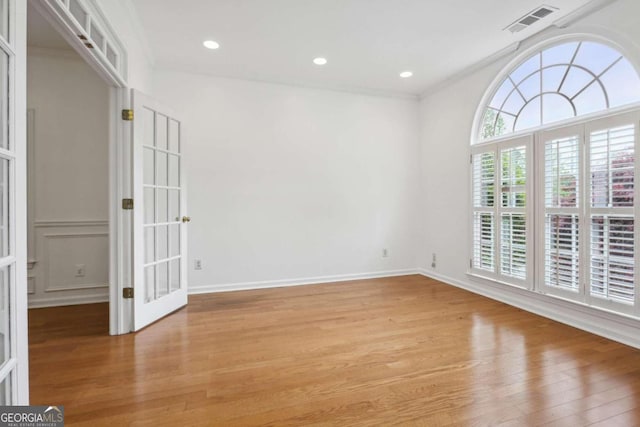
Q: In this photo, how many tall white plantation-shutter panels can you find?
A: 4